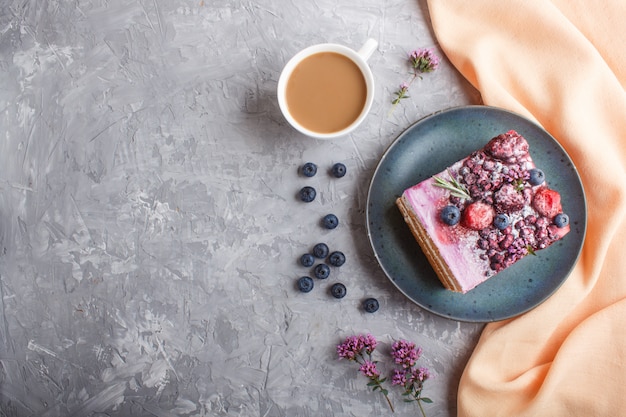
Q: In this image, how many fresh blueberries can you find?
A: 15